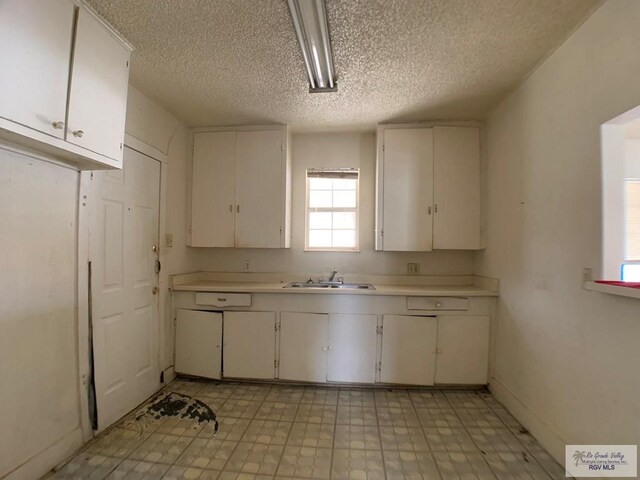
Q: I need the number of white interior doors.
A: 1